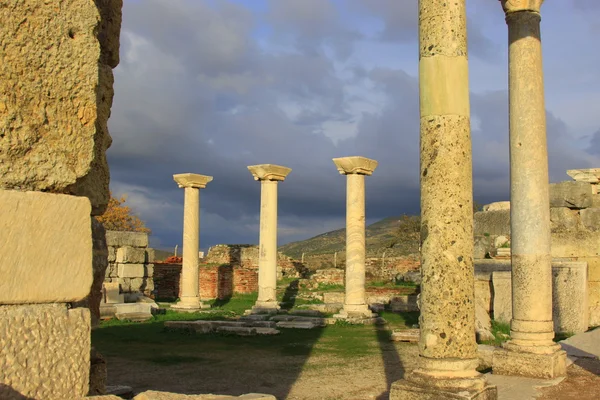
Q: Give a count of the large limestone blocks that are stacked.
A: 3